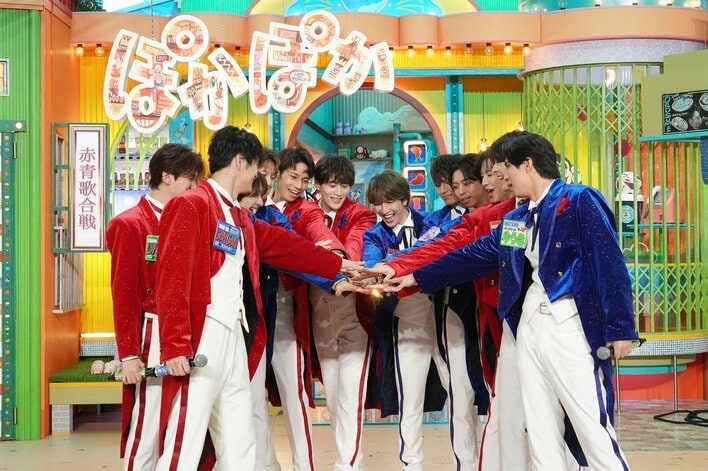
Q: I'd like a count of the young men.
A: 12